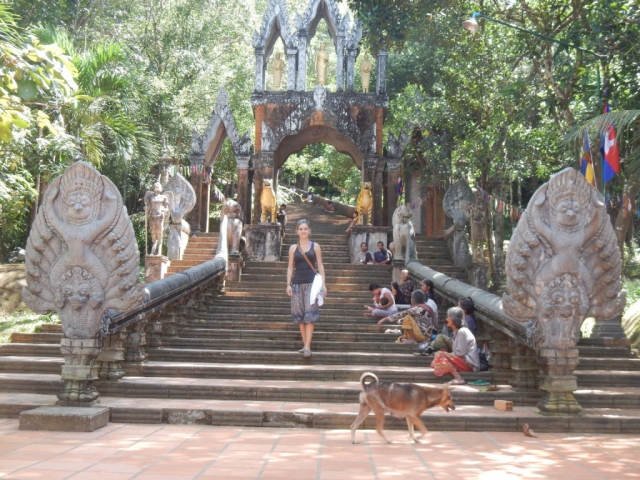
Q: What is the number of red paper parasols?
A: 0